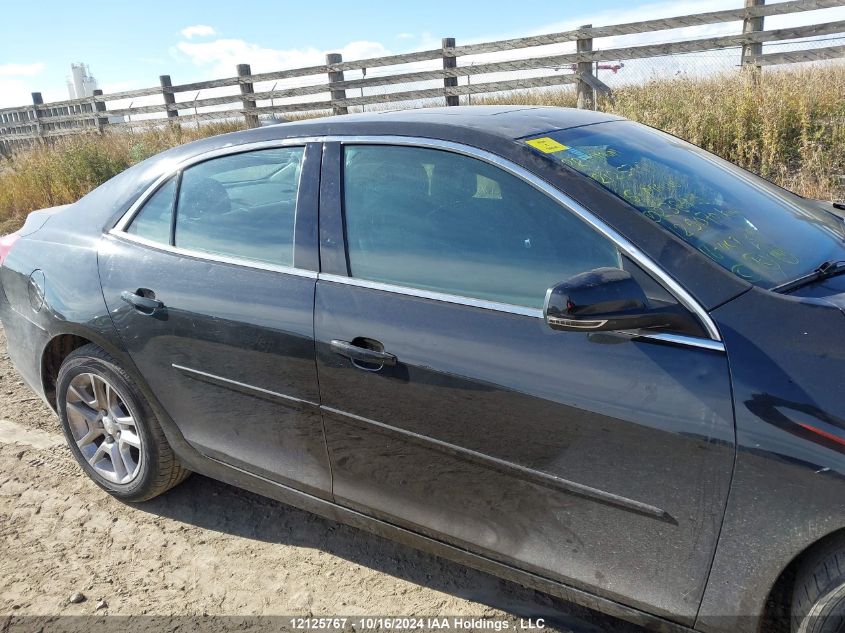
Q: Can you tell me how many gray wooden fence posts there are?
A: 8